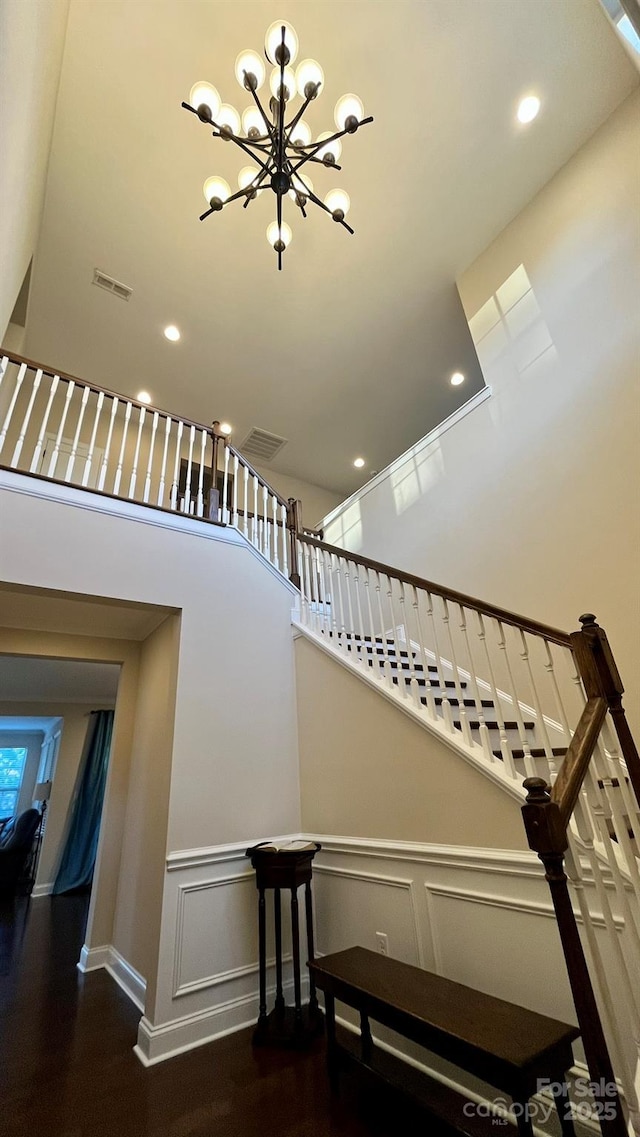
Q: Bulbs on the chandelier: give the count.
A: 15